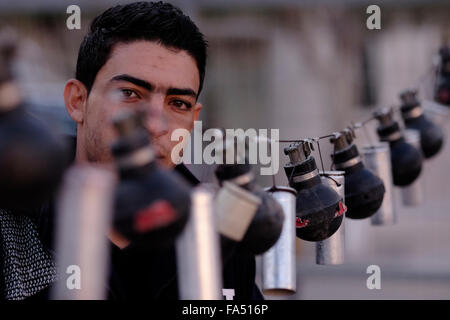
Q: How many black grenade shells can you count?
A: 8